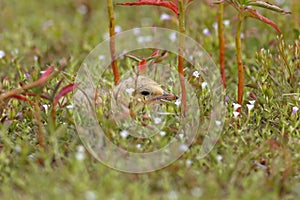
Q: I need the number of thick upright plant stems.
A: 4